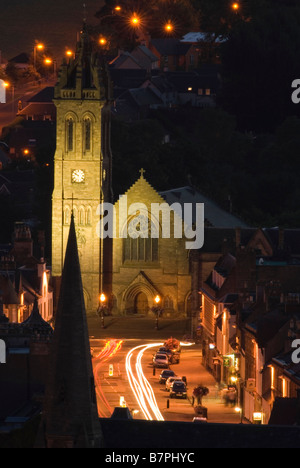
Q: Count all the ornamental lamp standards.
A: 2